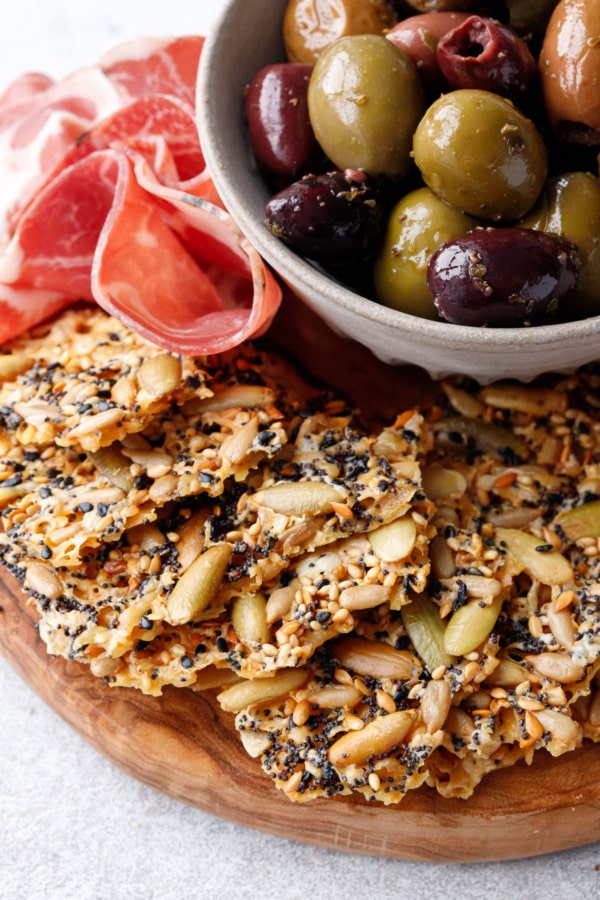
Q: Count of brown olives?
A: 2